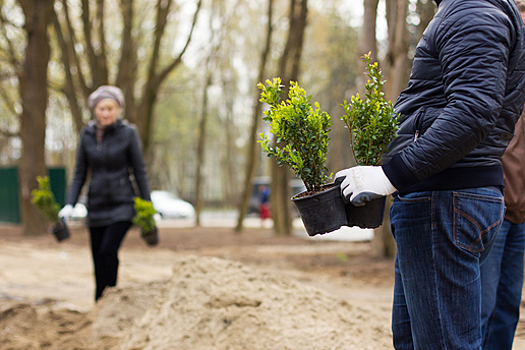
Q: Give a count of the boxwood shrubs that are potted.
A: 4